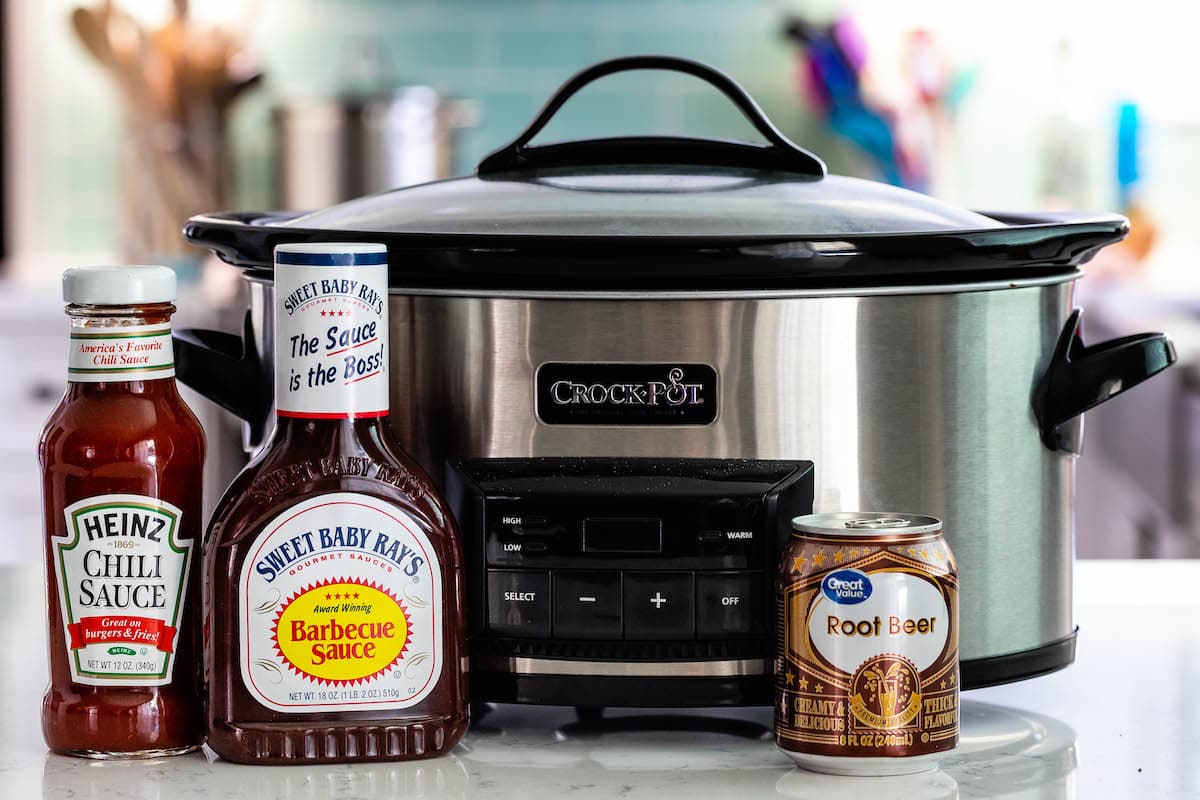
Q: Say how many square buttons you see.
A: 4